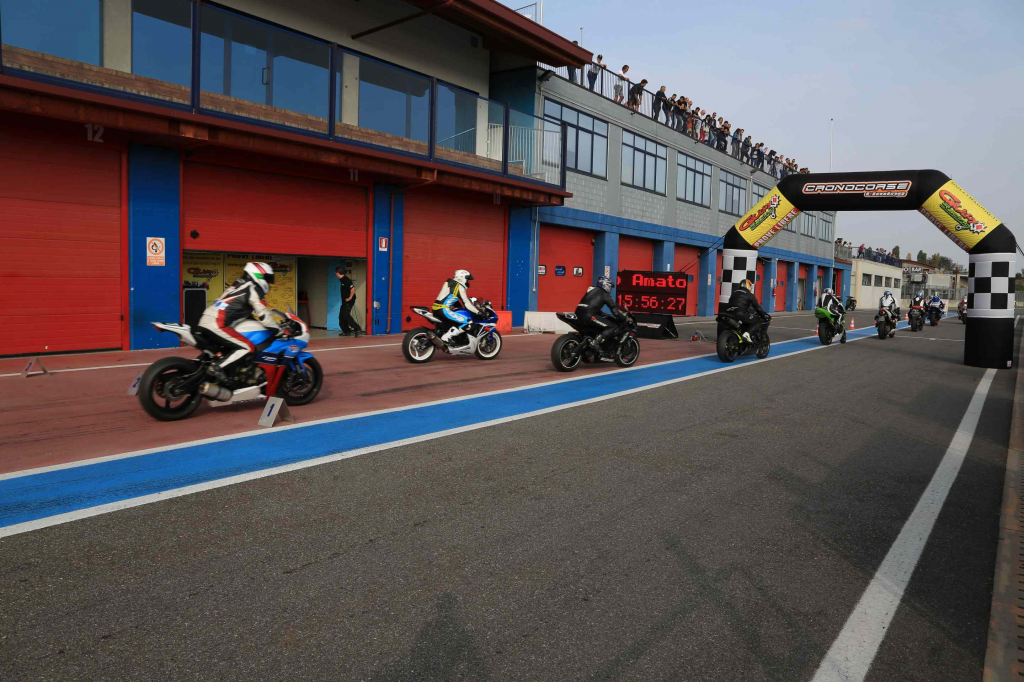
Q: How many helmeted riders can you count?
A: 9